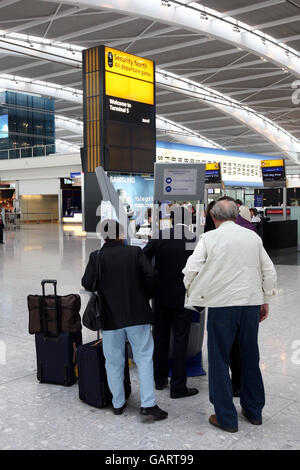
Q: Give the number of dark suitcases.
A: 2